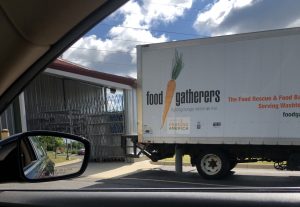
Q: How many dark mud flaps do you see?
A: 1